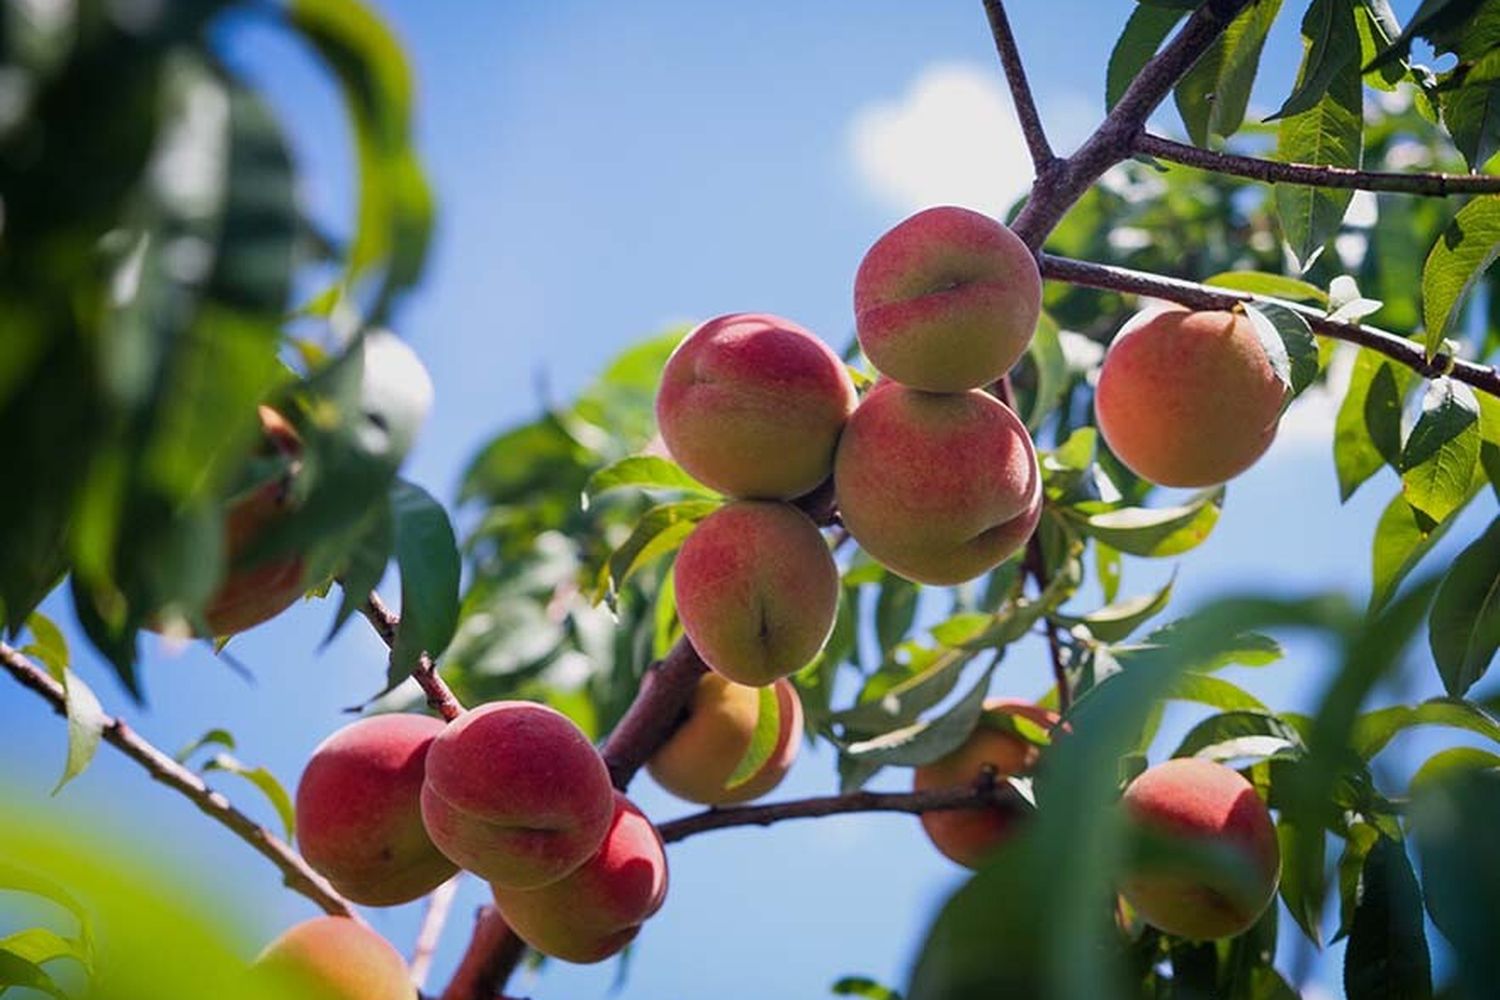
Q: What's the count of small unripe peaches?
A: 0